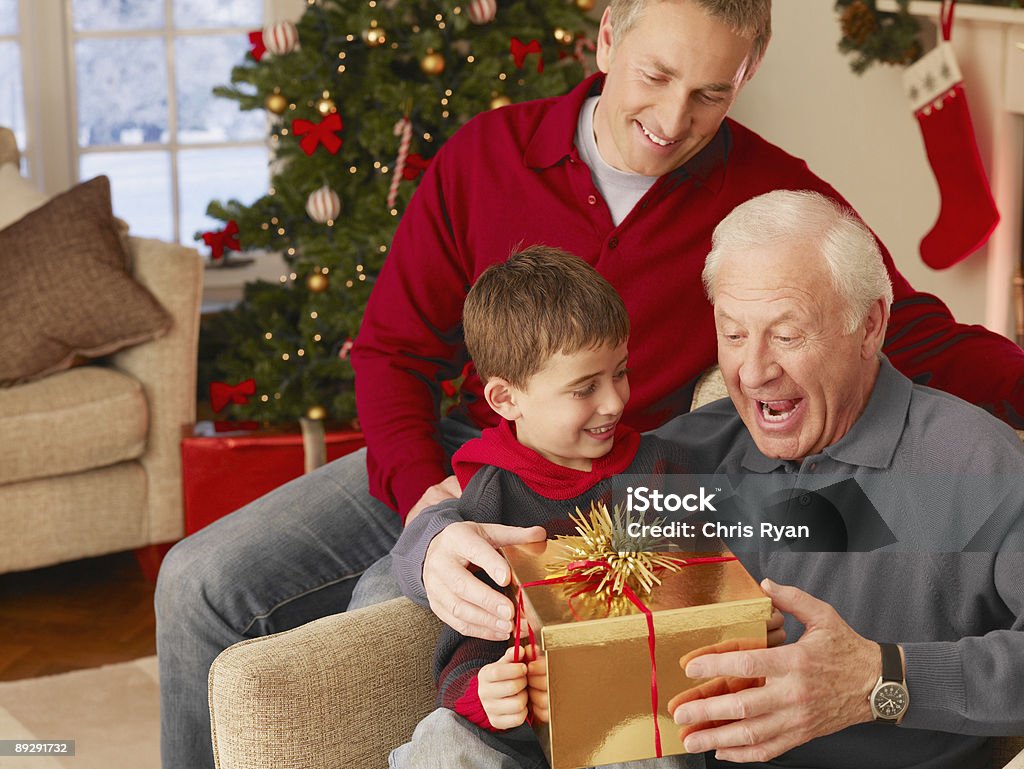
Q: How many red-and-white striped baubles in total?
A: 3